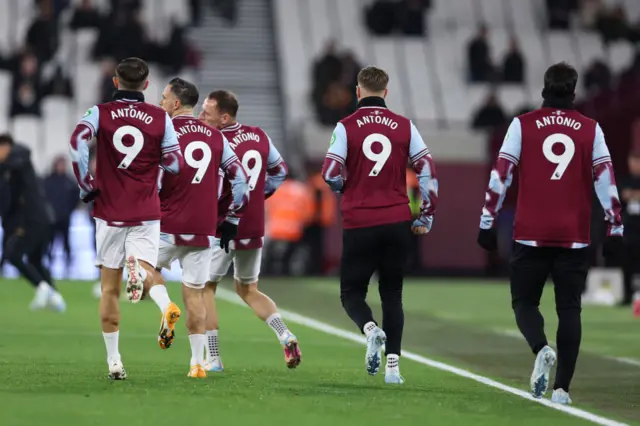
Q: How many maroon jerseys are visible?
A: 5